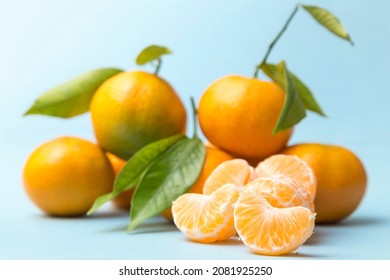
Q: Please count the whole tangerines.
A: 6